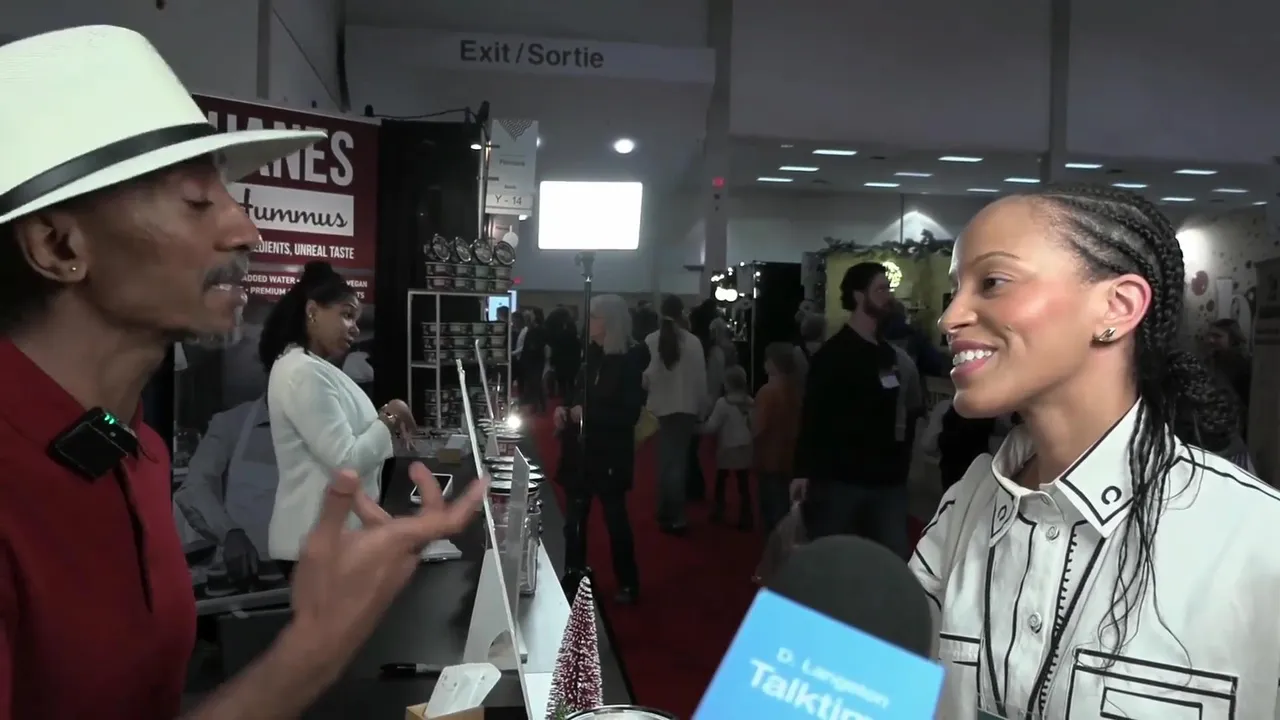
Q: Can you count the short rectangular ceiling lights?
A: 14